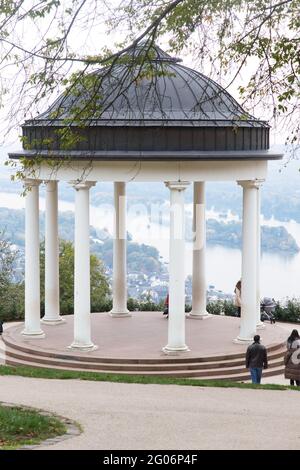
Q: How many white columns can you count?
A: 8